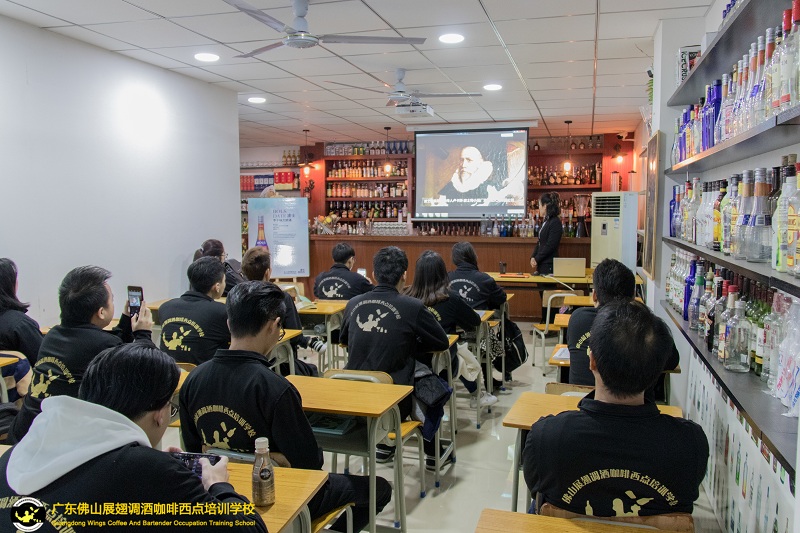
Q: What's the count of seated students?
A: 13